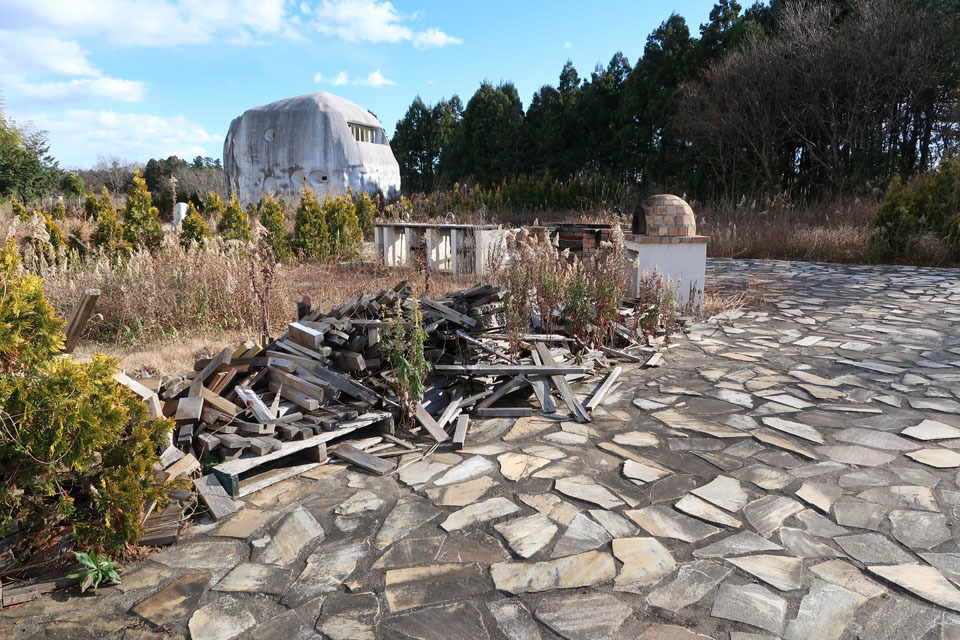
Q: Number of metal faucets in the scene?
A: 2